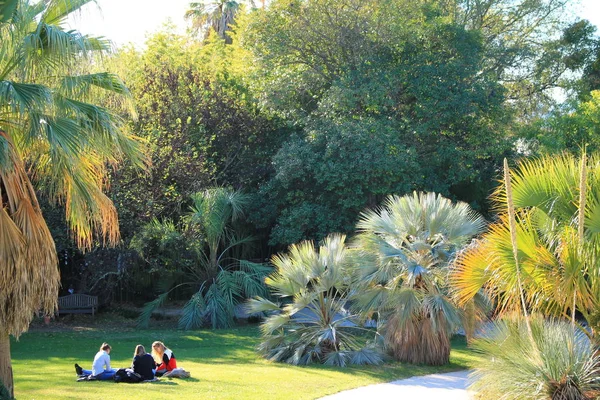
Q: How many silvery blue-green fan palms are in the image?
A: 2